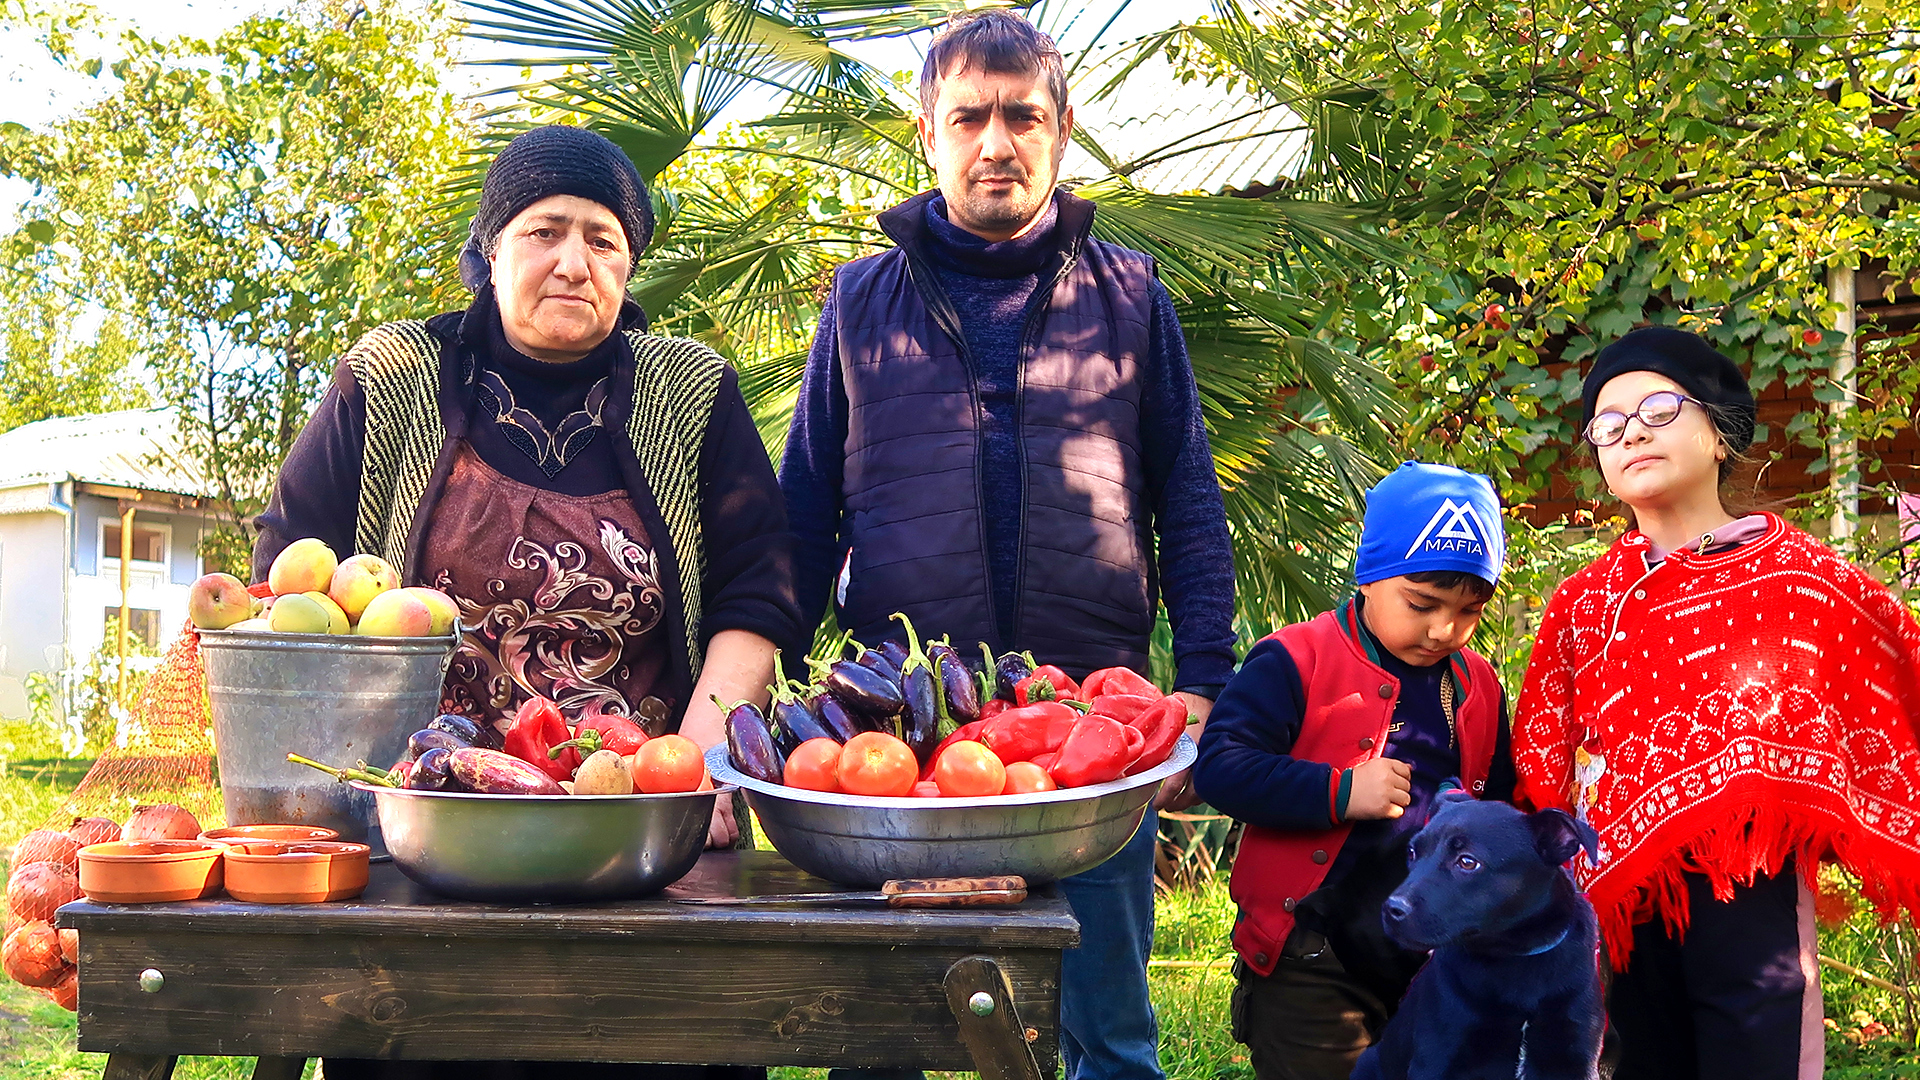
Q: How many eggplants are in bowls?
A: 13